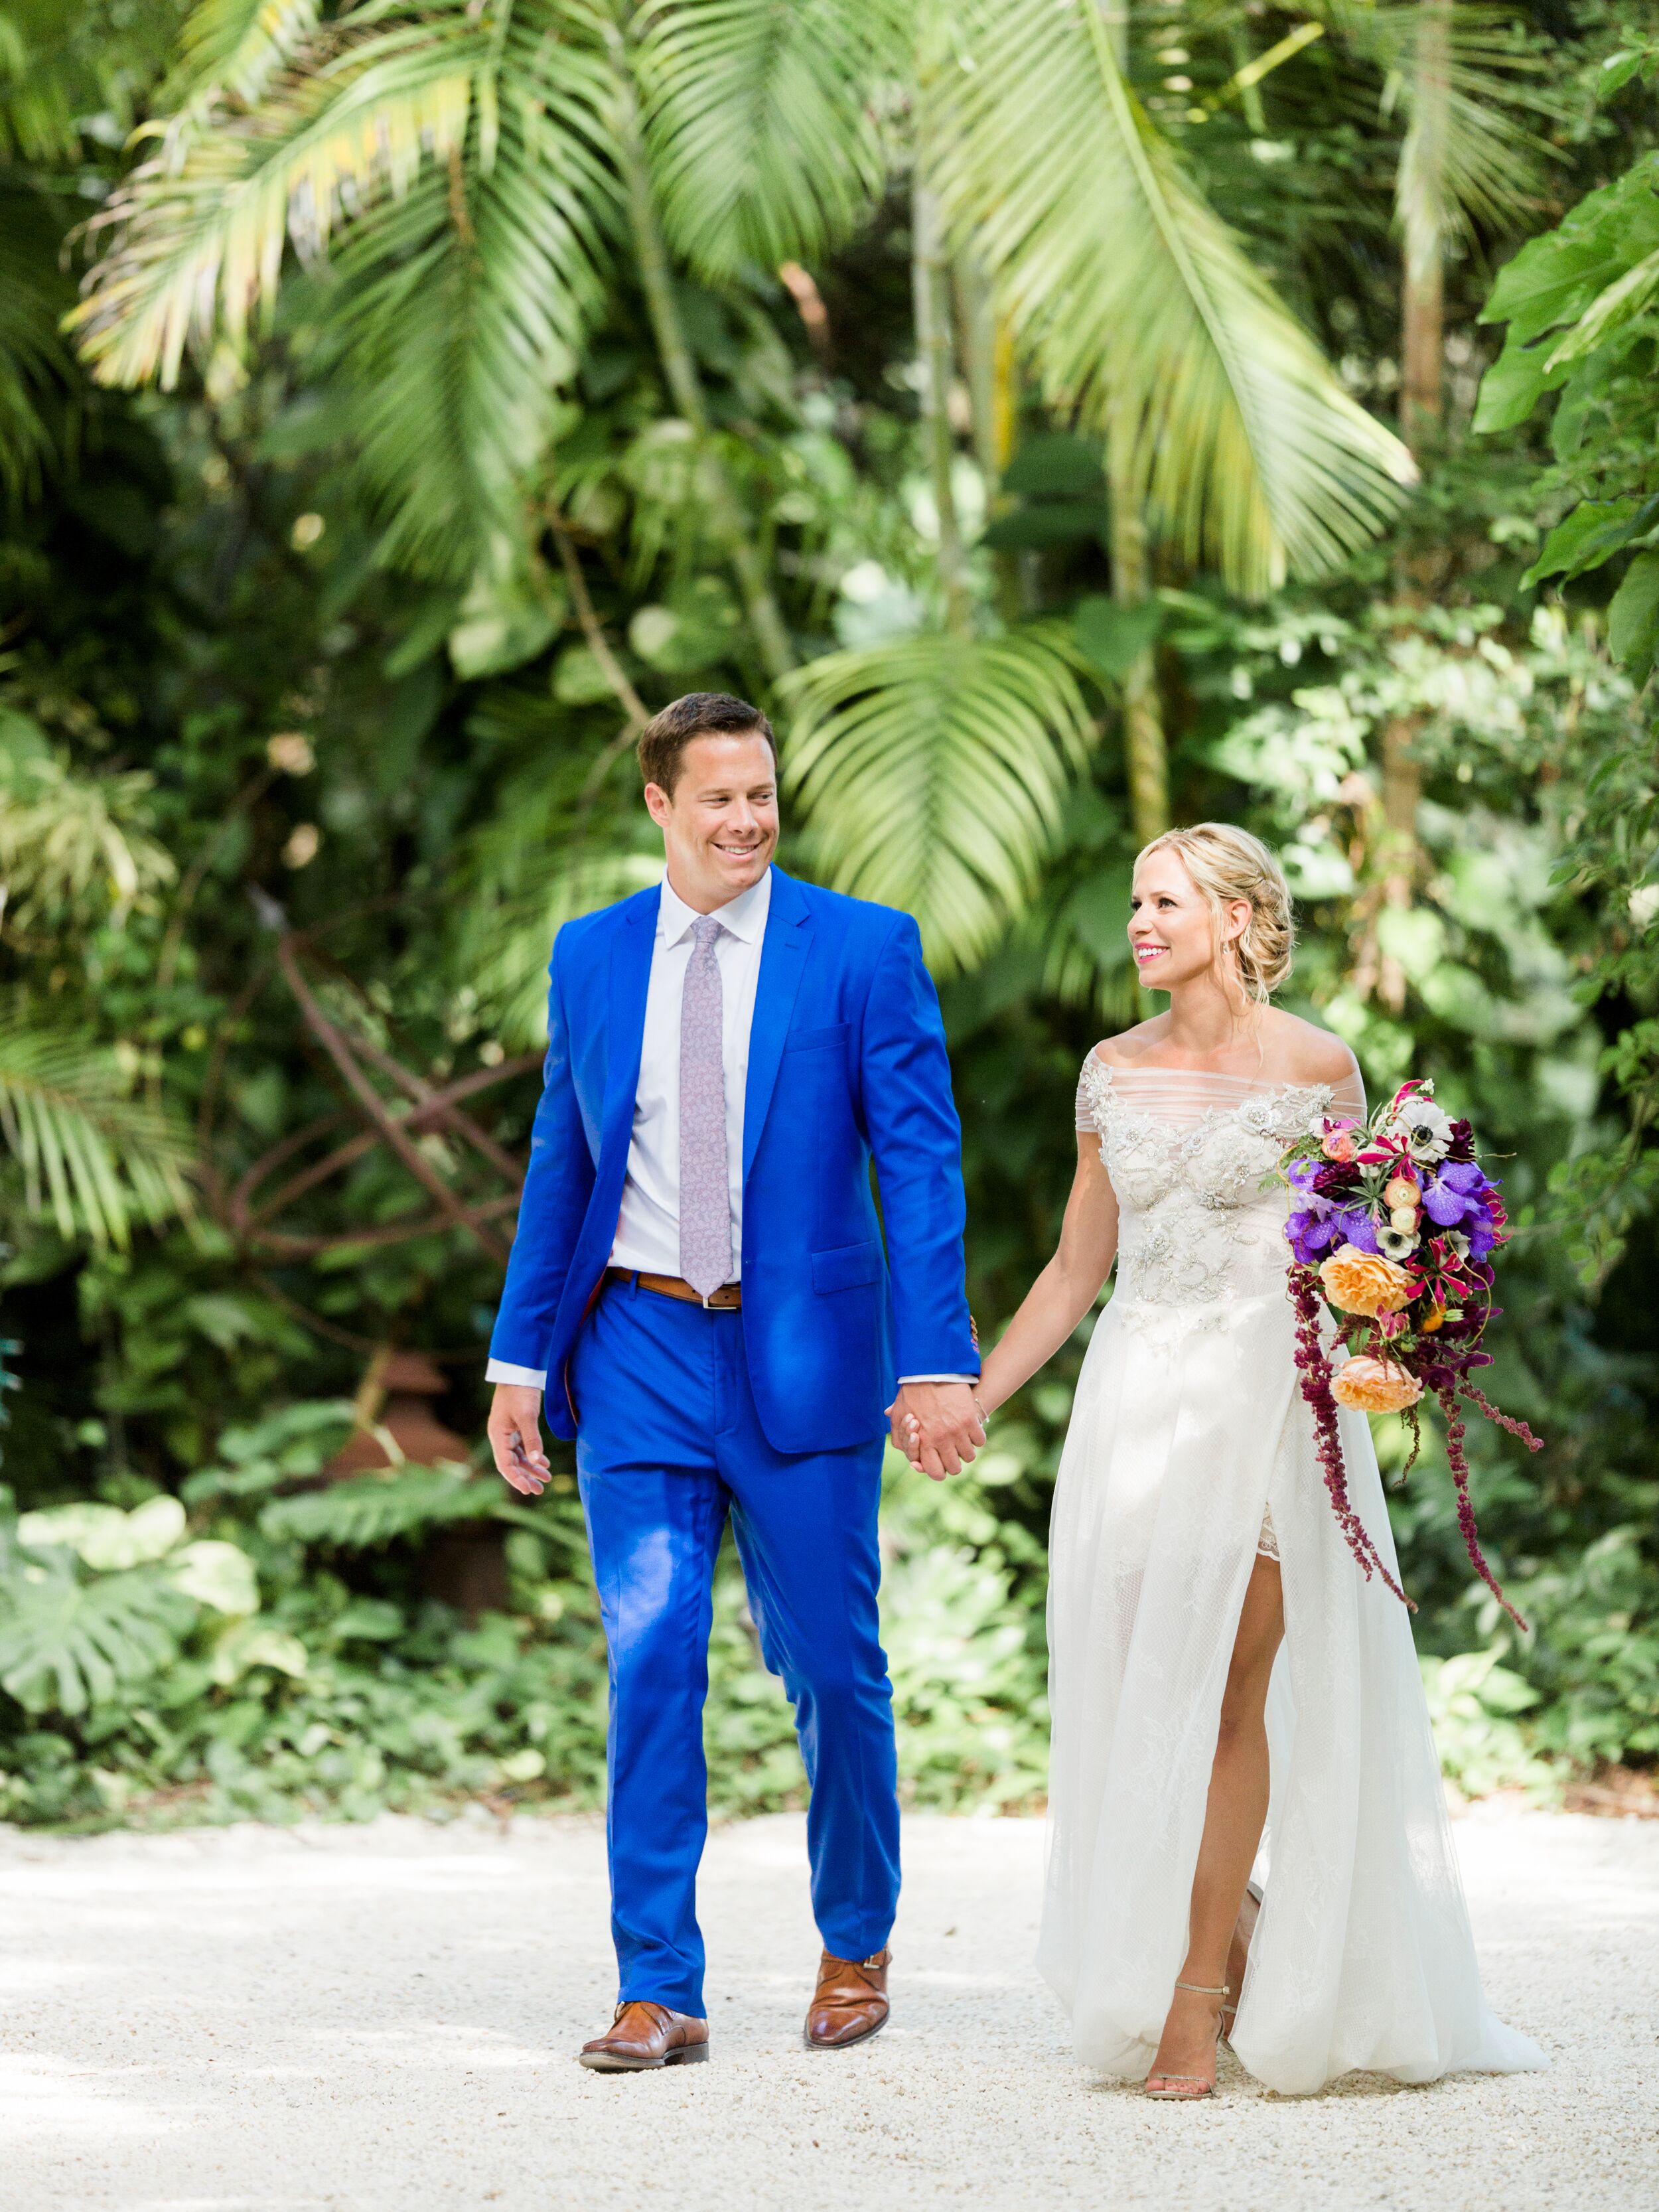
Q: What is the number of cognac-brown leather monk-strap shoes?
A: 2